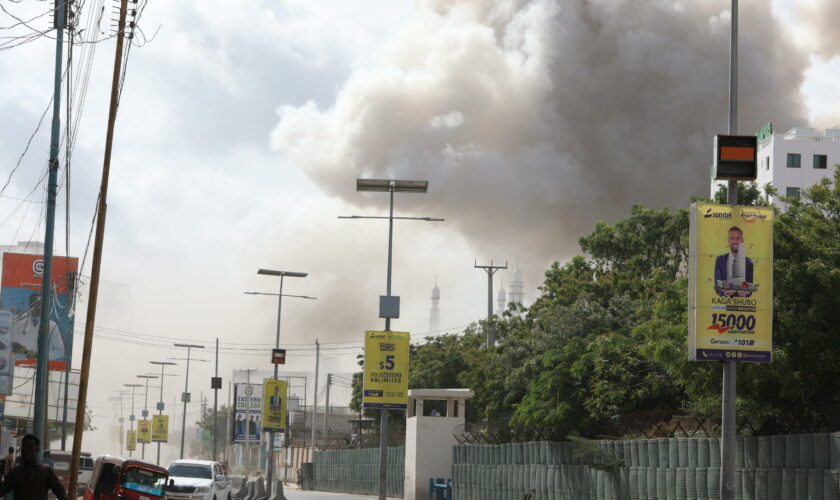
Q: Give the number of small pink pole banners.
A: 0